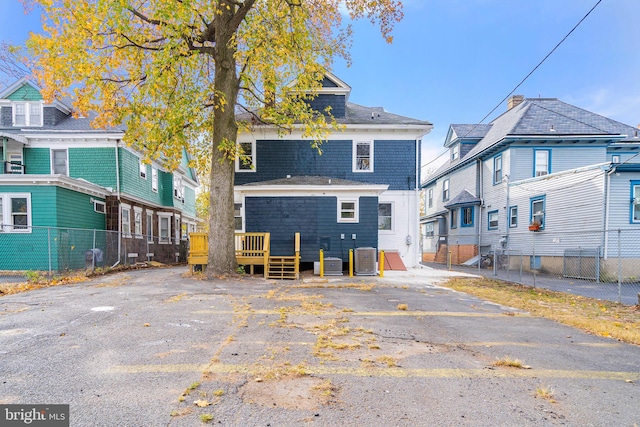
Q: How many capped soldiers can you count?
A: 0